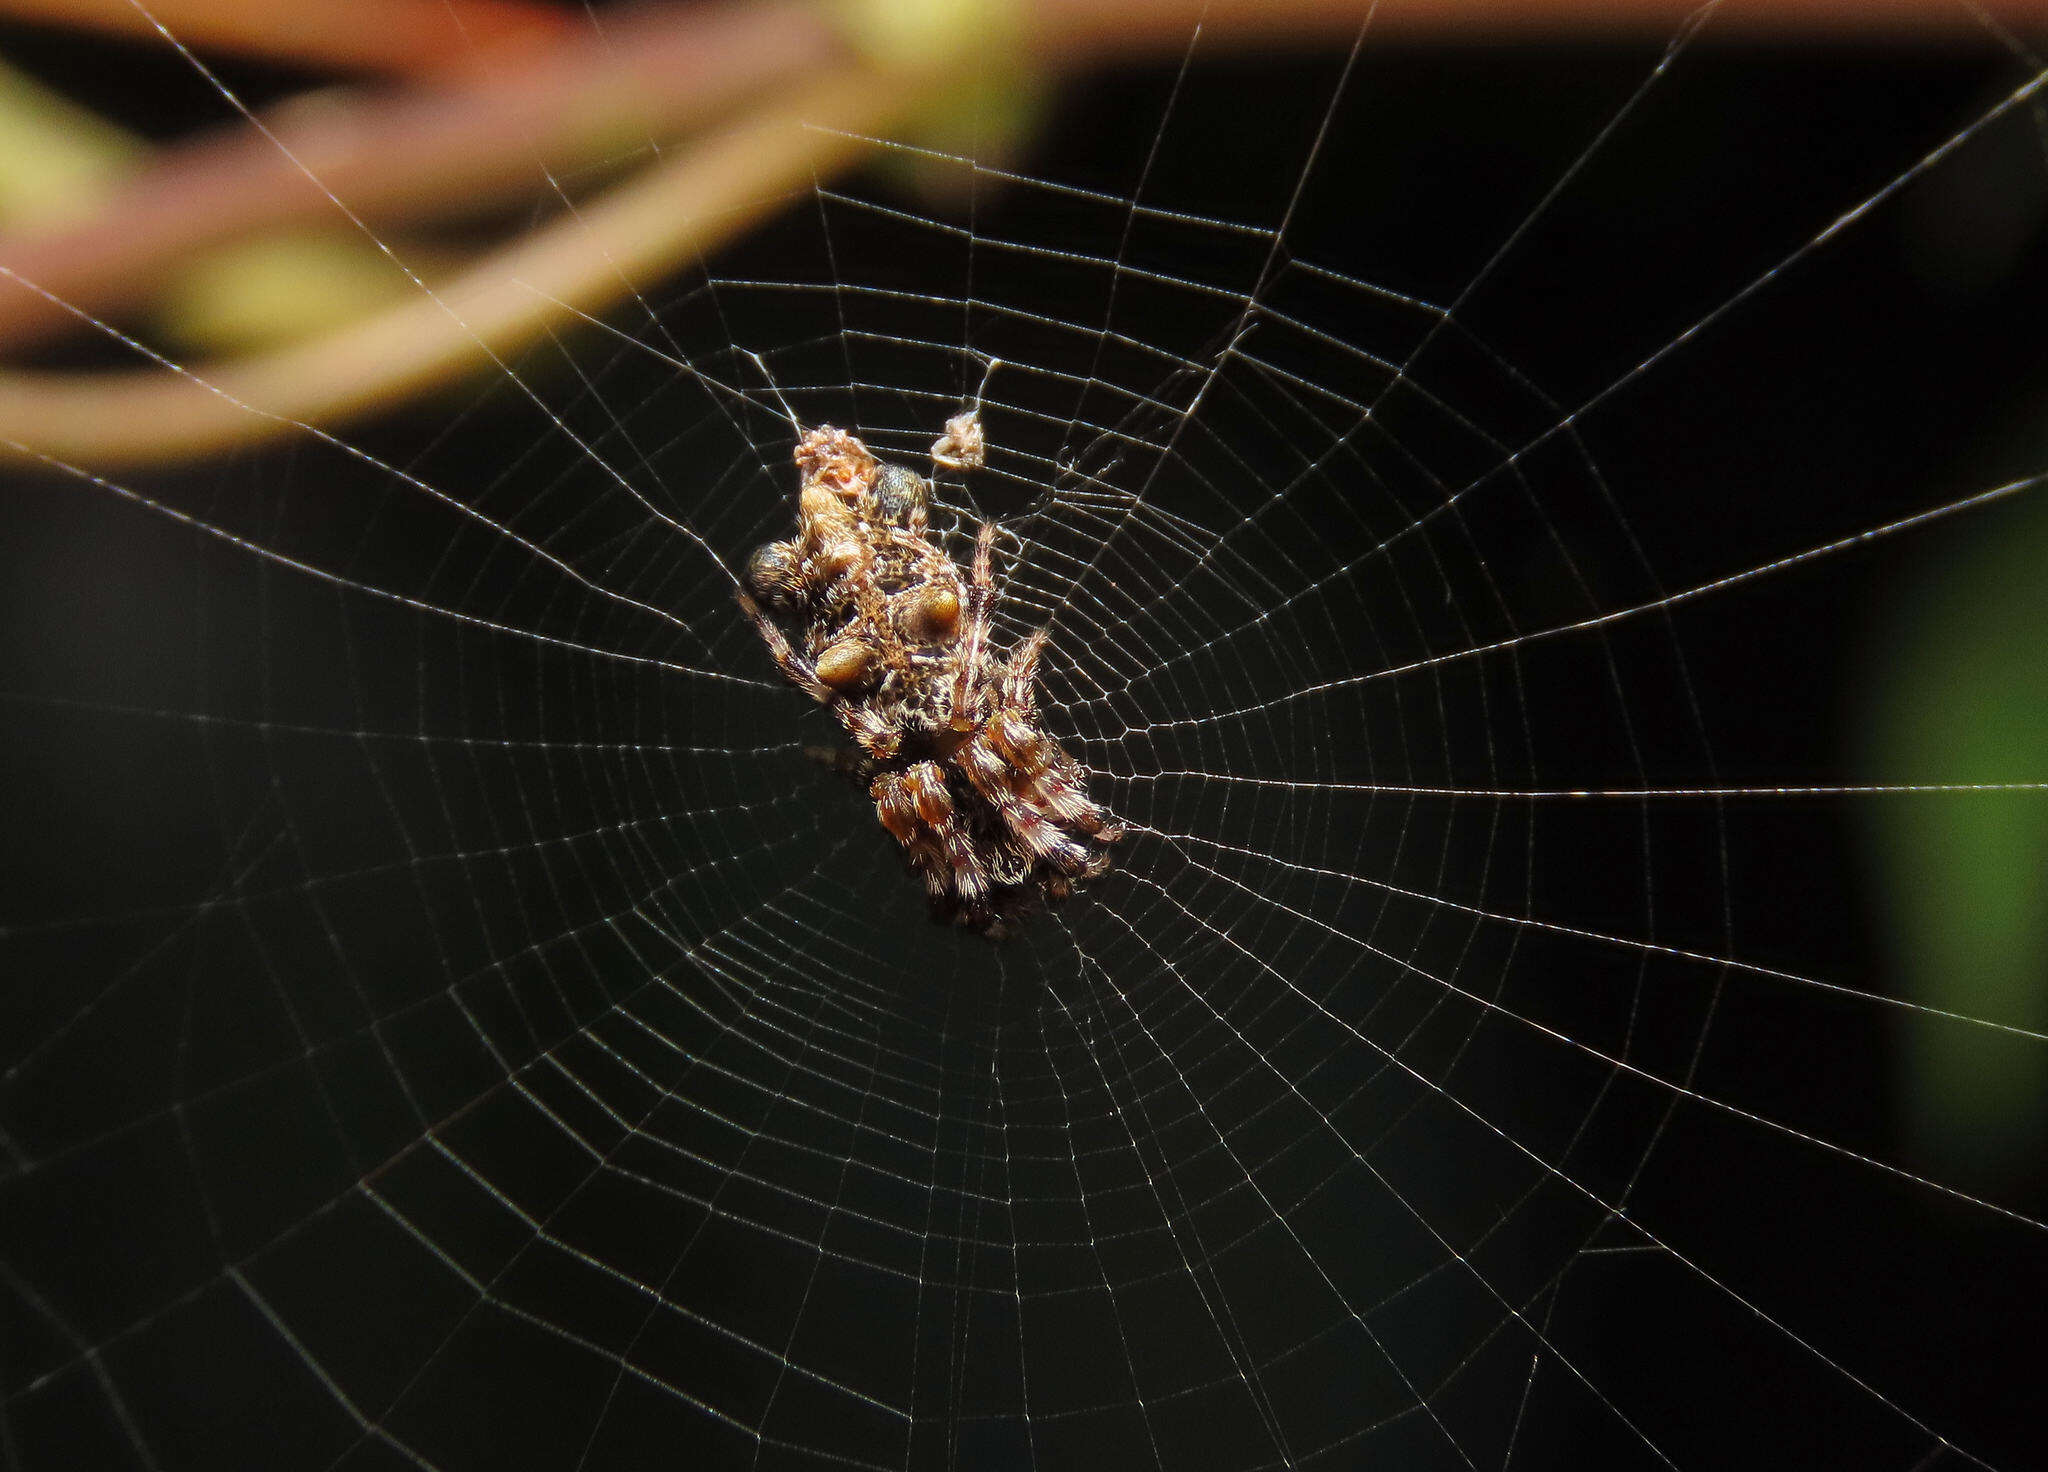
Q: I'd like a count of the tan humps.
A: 2